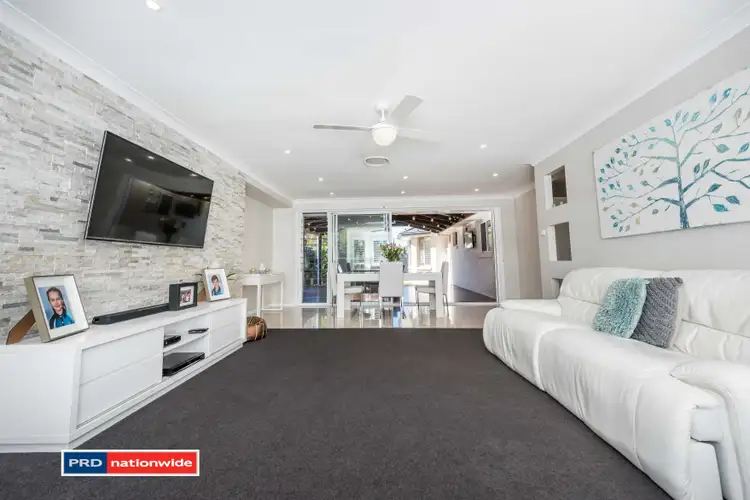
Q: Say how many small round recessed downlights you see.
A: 9